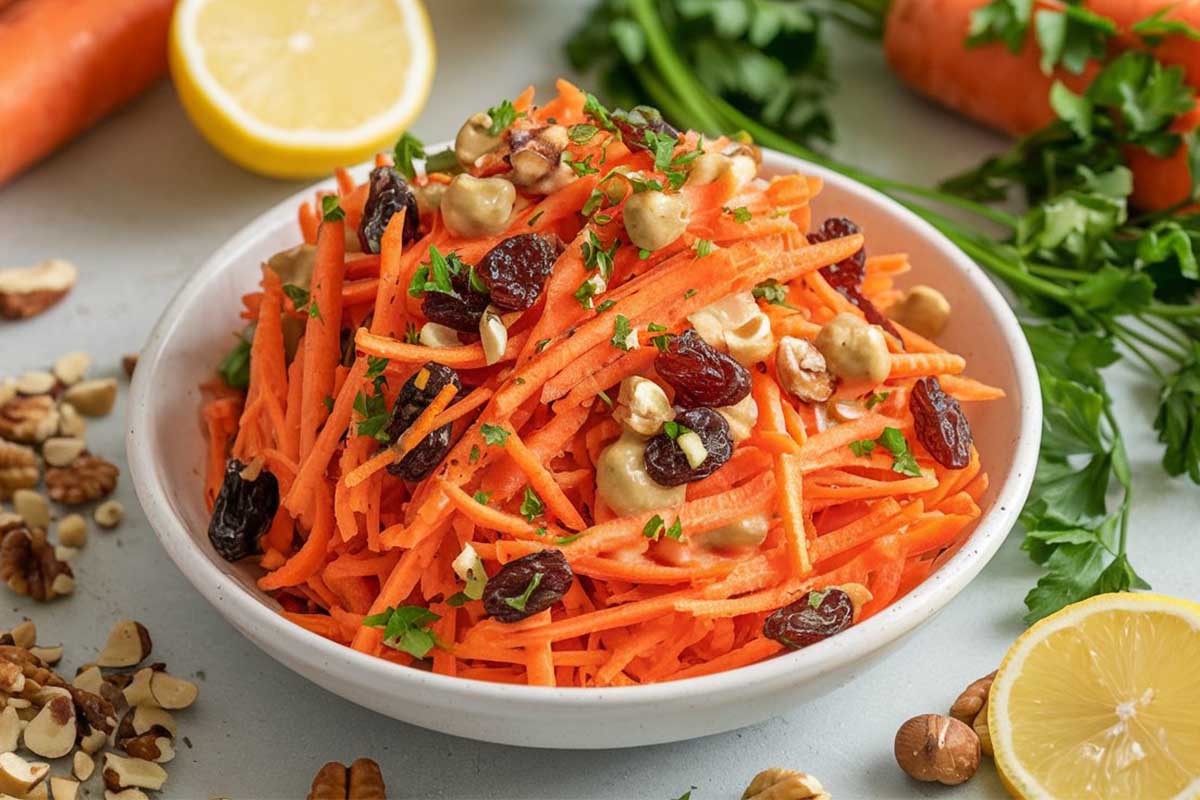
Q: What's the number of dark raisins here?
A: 12